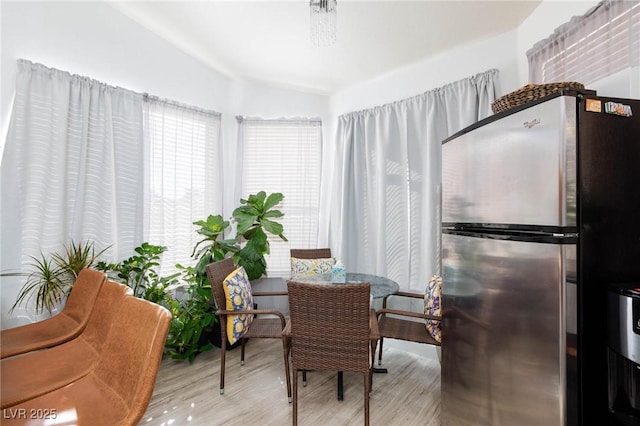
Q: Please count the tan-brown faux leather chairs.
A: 3